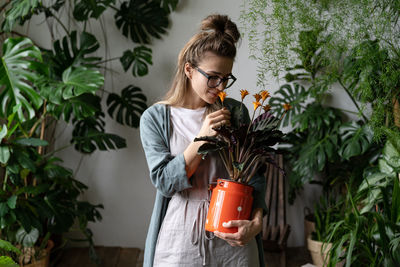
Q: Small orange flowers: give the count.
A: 7